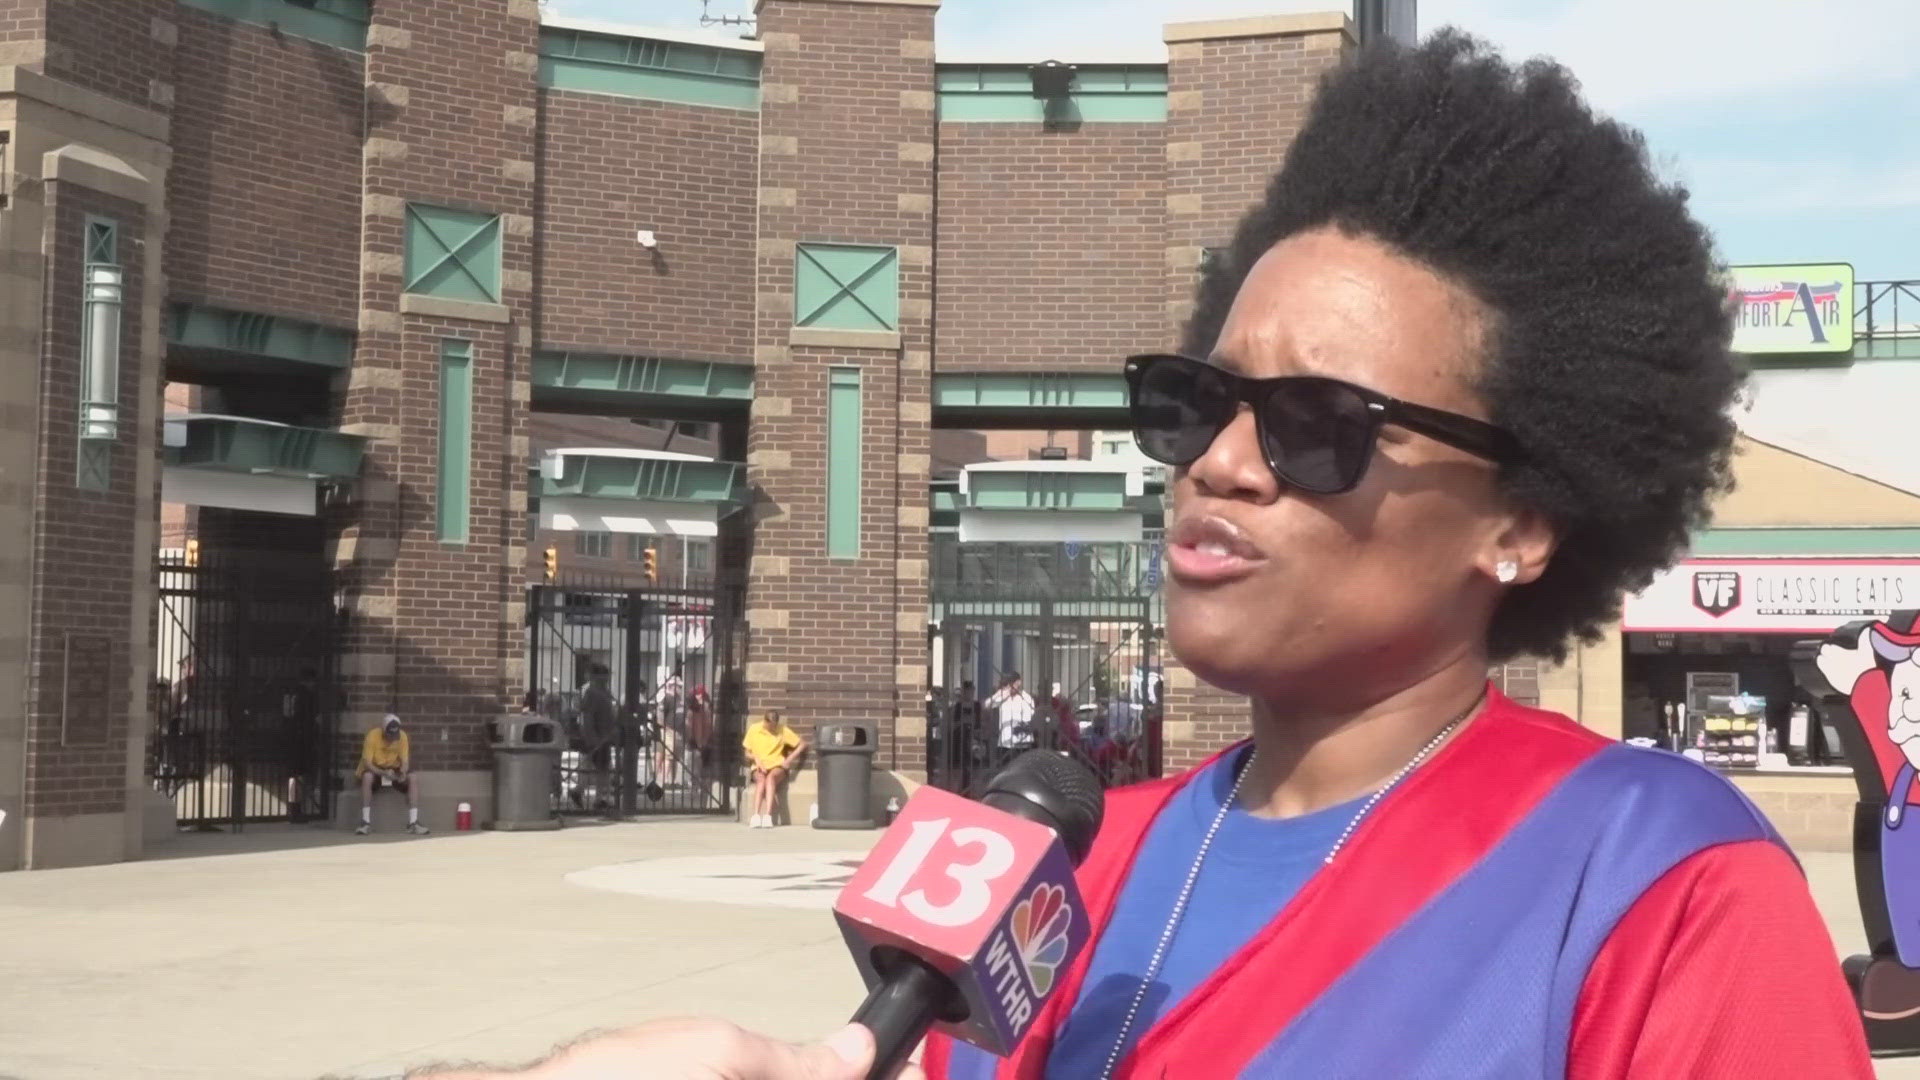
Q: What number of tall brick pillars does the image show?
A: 4